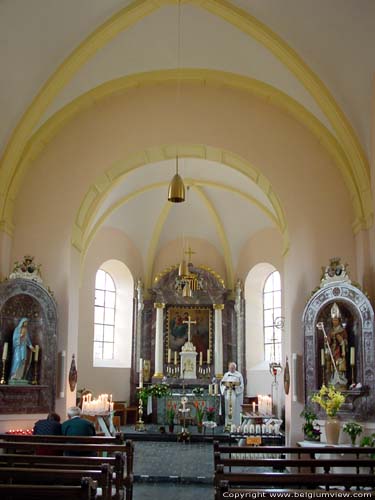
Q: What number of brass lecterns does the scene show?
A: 1